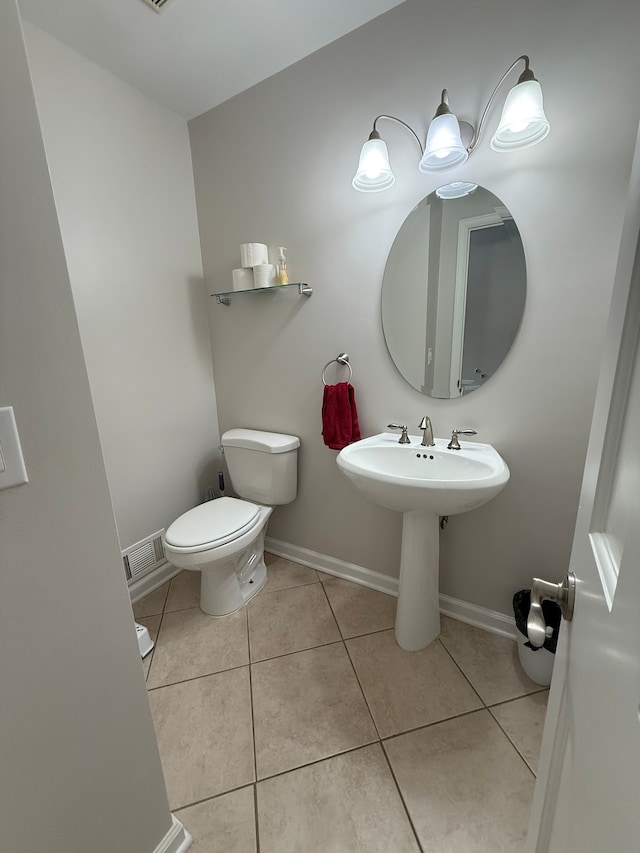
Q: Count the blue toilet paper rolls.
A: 0